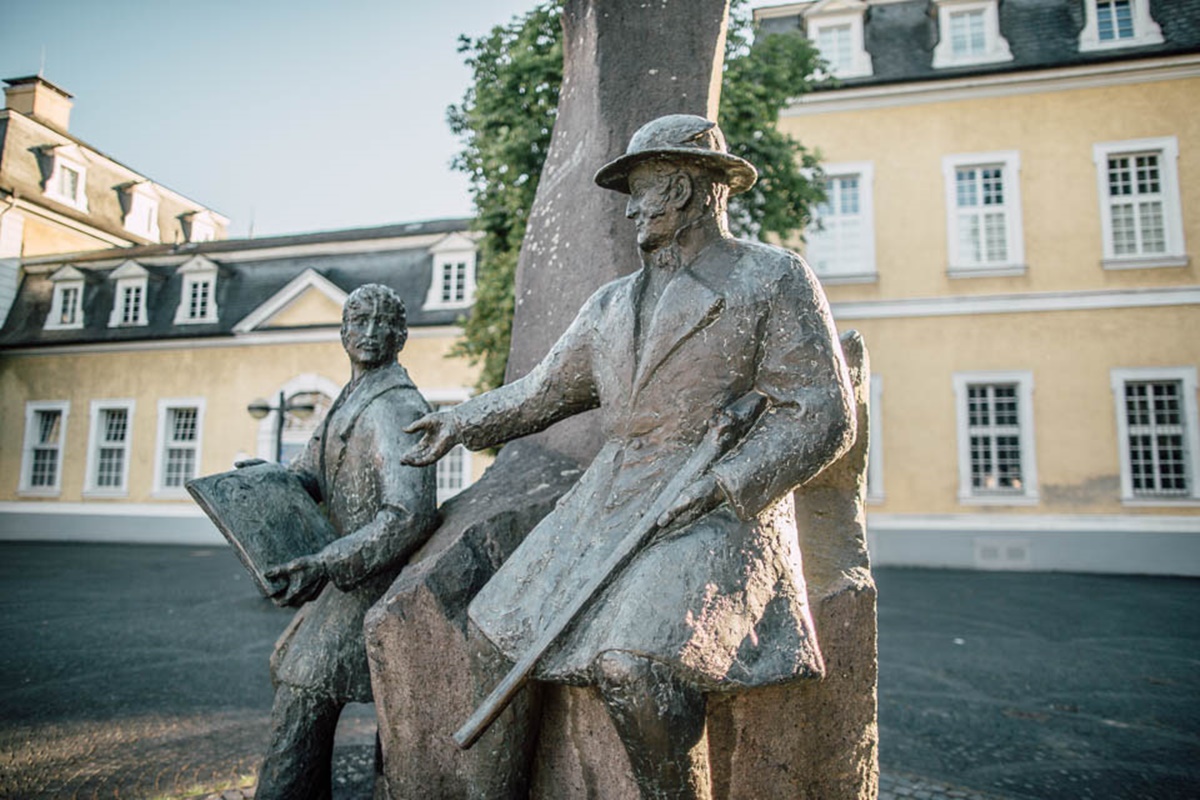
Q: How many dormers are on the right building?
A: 3